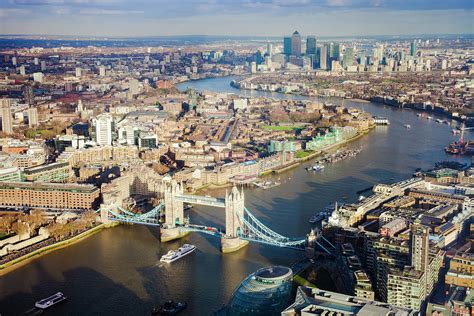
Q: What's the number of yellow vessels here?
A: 0